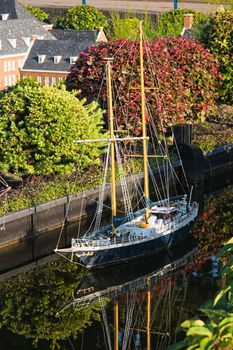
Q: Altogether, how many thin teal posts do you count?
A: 2